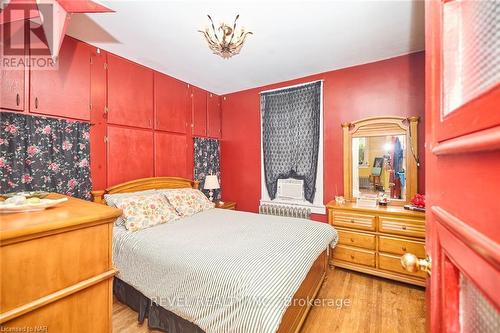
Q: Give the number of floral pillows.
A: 2